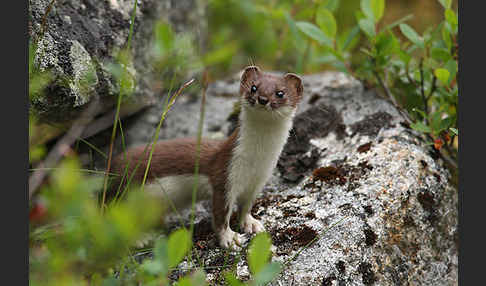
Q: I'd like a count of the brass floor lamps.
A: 0